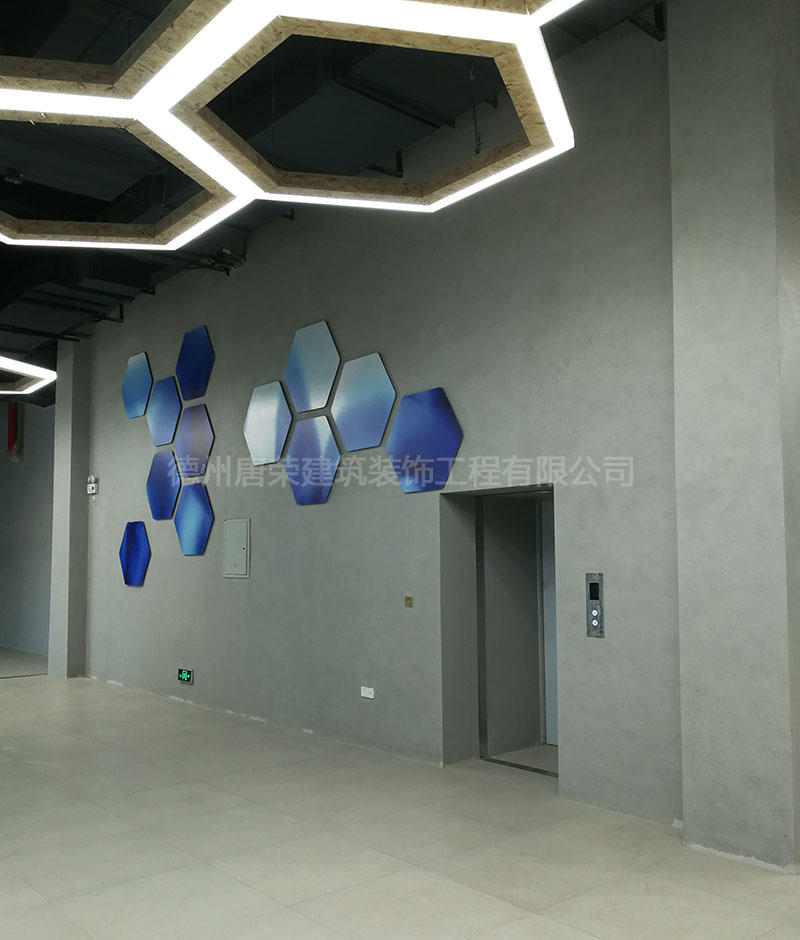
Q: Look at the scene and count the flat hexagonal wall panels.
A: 12